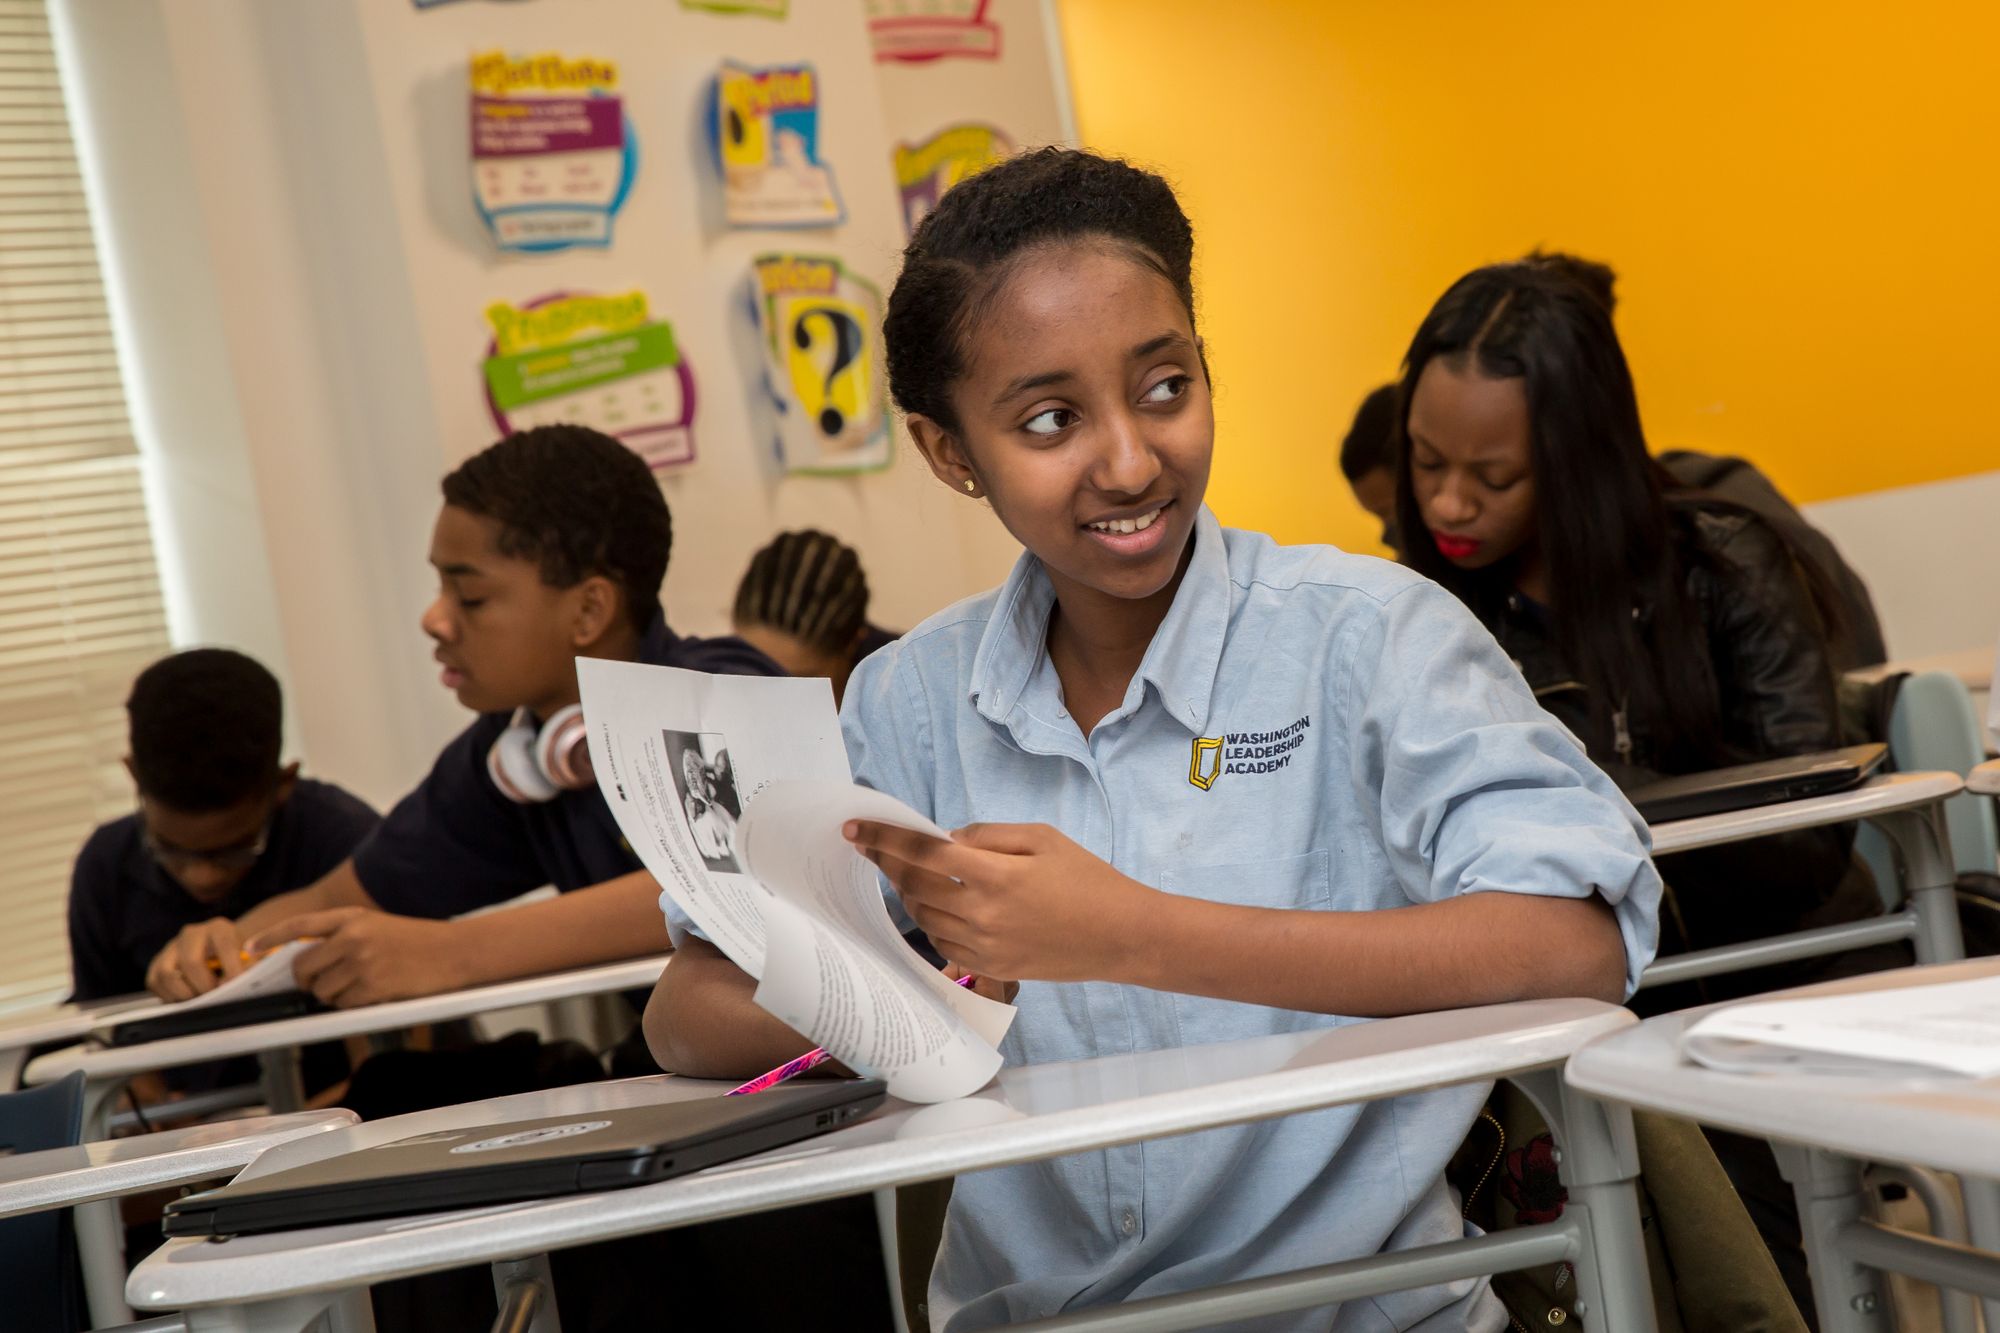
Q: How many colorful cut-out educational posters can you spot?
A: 8